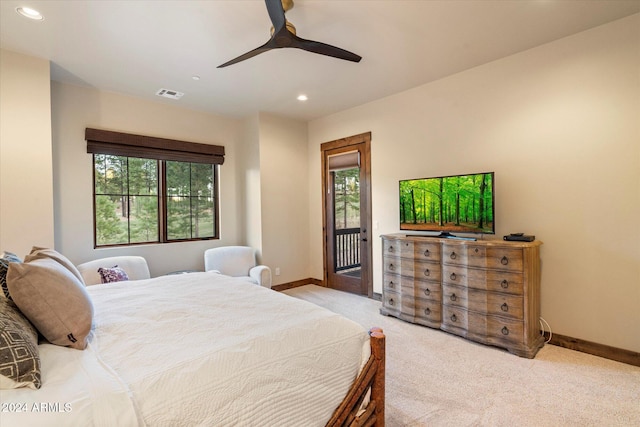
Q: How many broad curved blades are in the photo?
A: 3